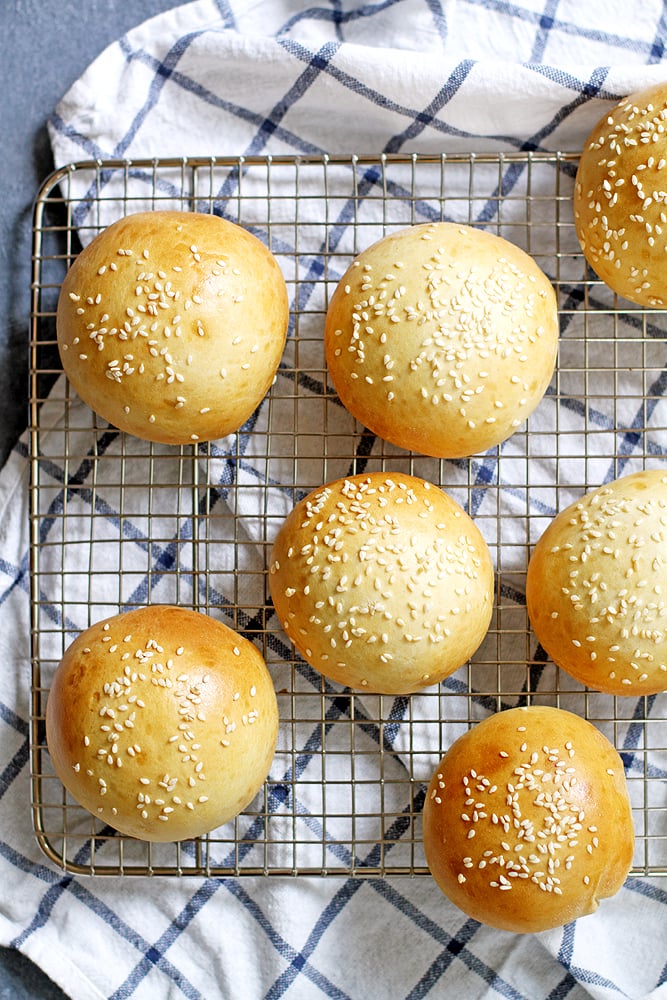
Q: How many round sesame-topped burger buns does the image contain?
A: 7